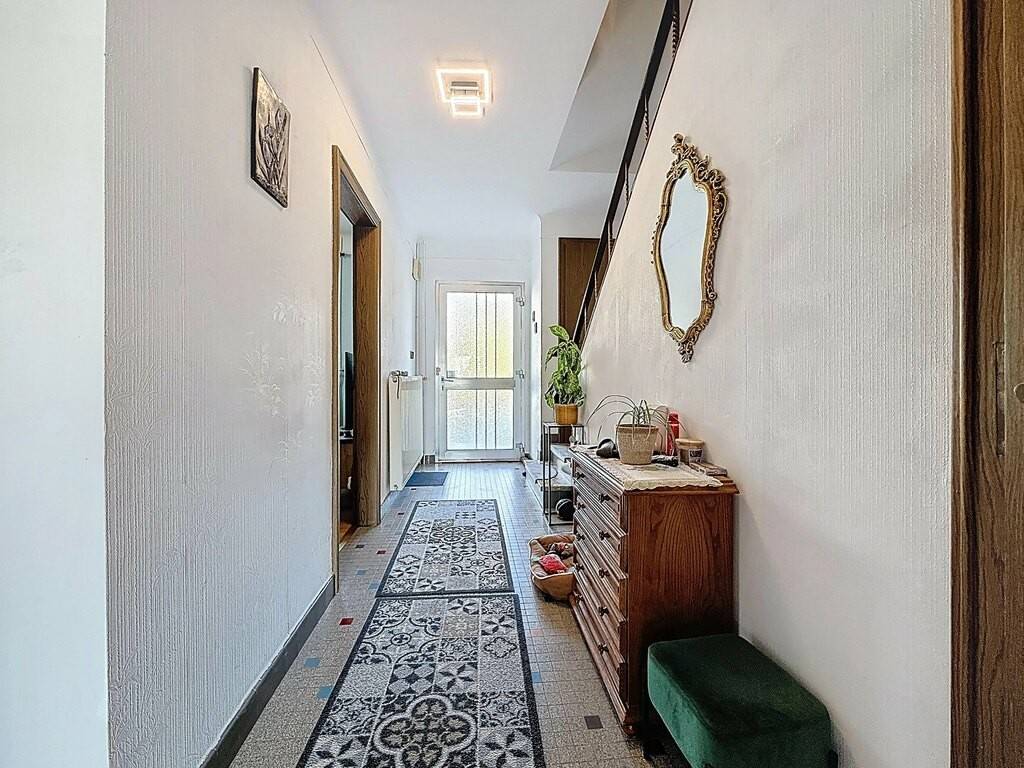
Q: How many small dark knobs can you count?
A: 10